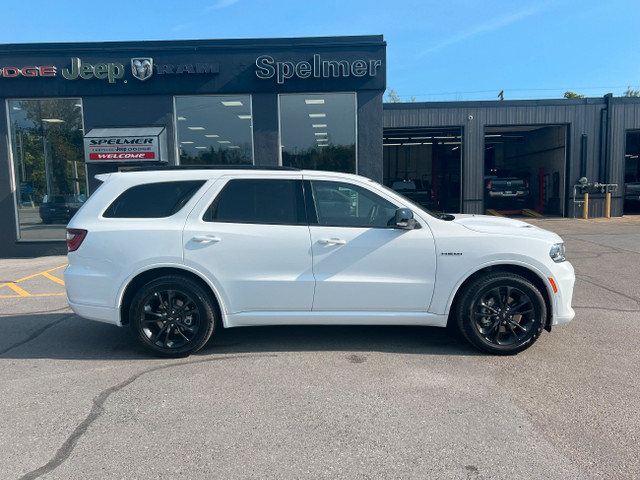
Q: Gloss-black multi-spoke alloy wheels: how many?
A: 2